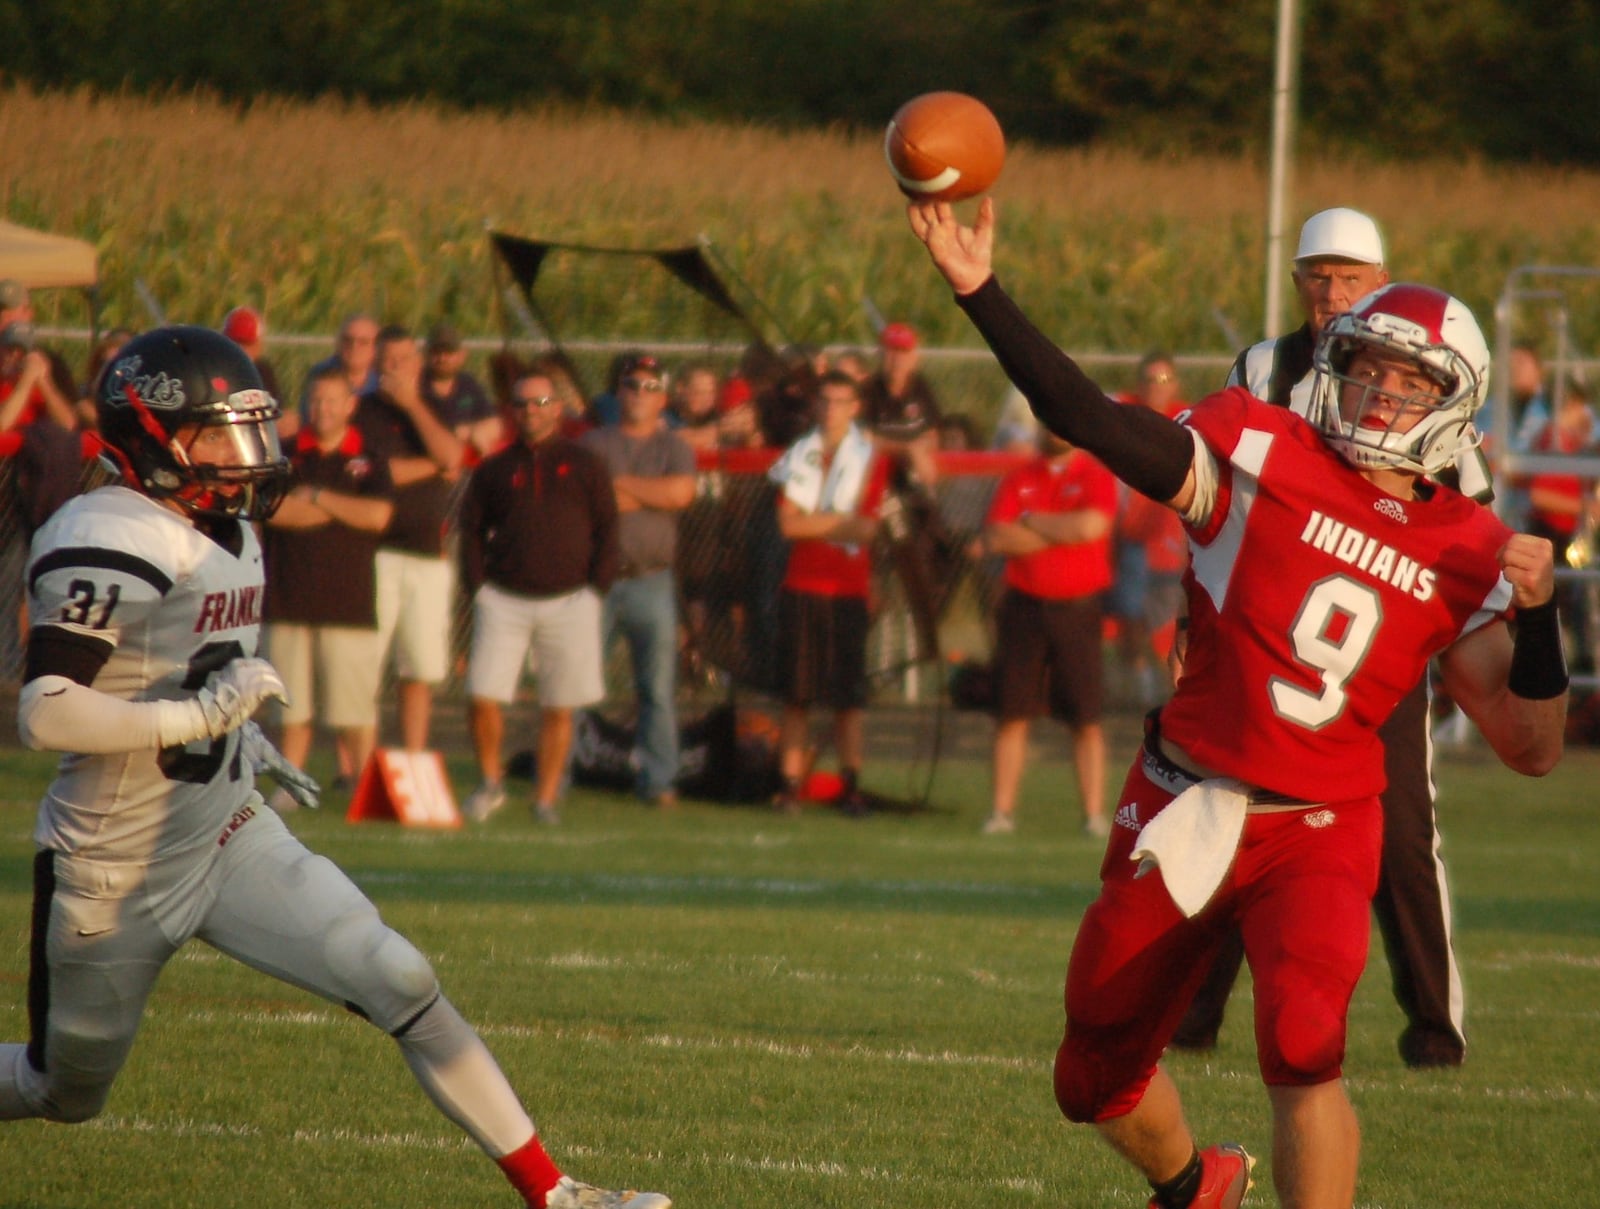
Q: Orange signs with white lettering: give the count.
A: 1